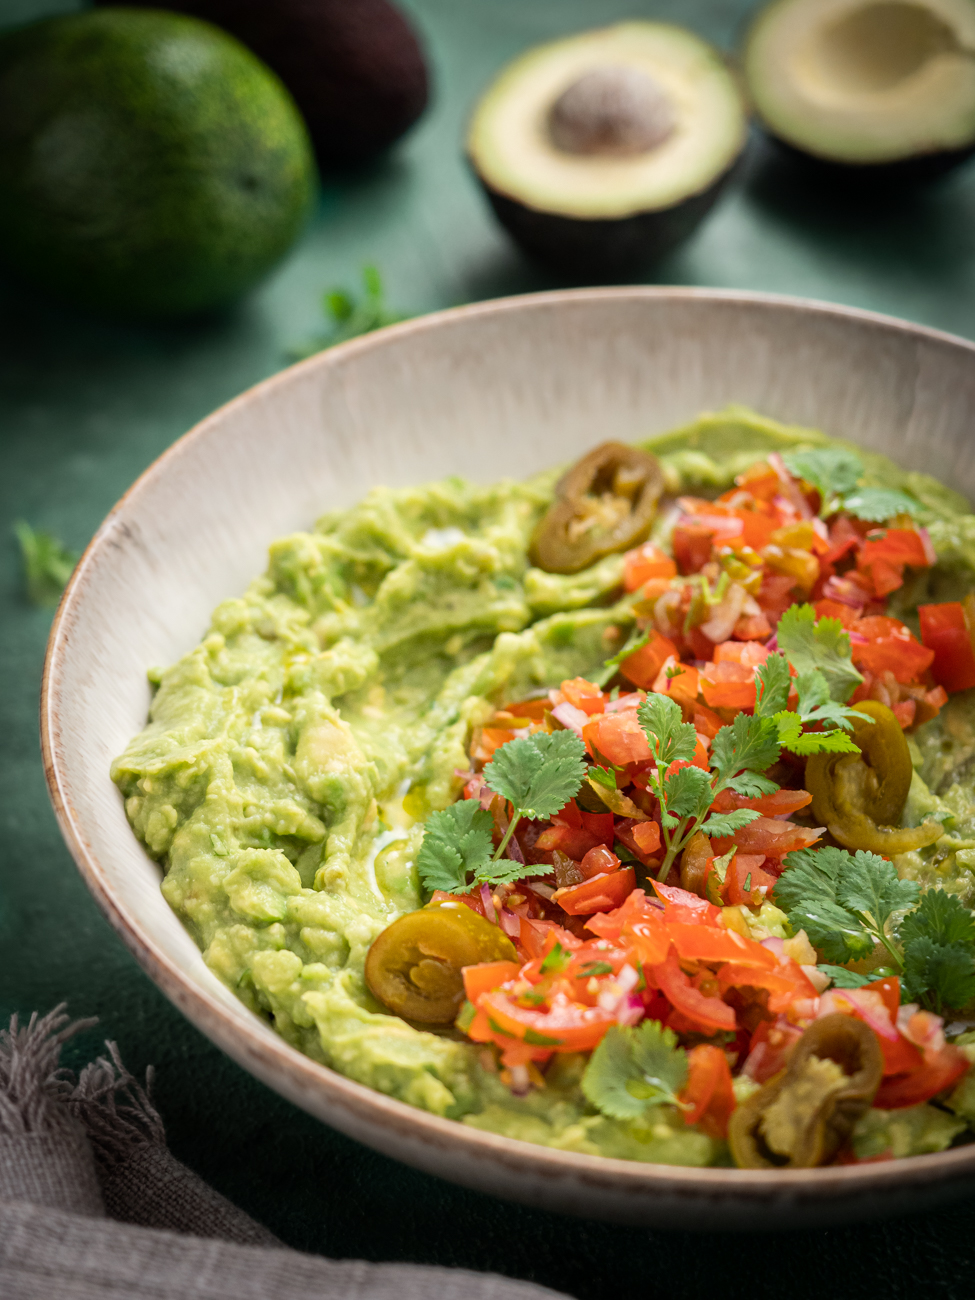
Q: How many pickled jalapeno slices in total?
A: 4